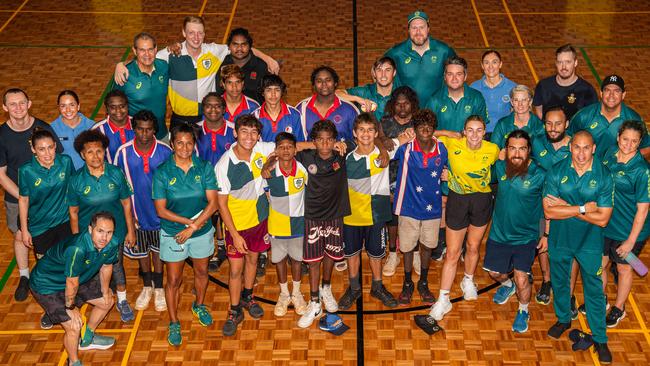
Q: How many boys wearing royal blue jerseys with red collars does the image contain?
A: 7